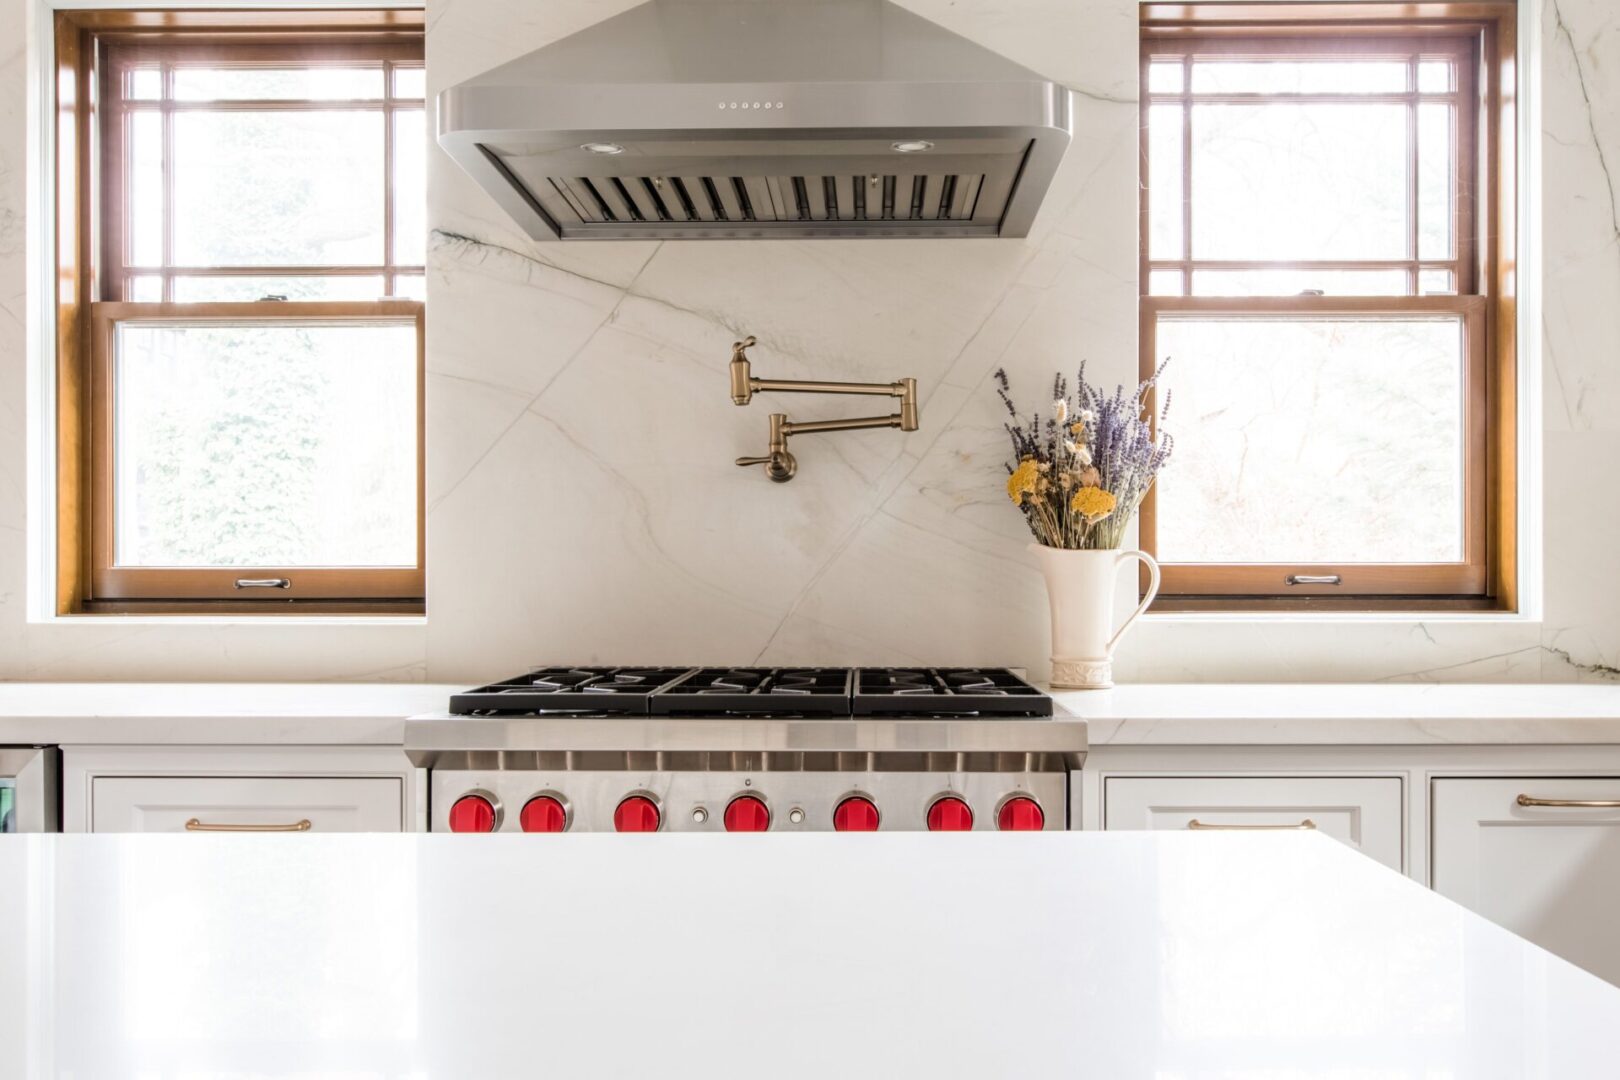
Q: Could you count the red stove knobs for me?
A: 7